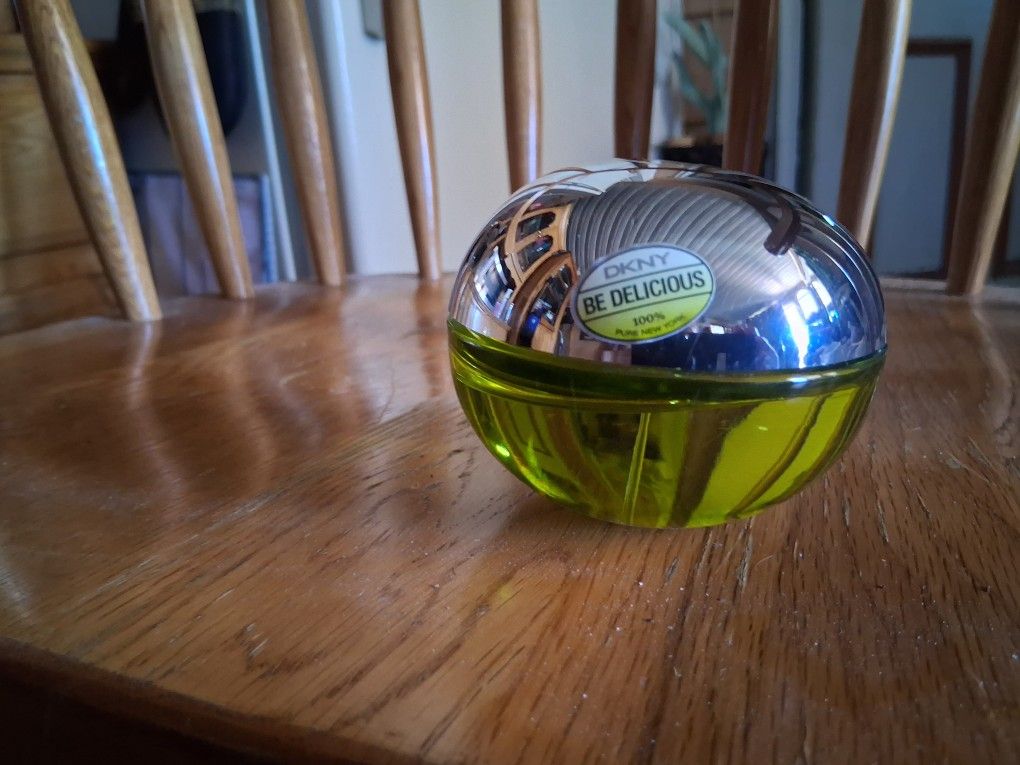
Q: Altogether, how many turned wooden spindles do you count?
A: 9